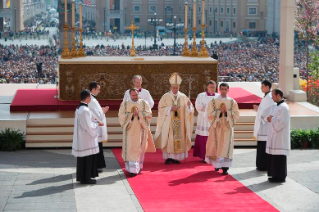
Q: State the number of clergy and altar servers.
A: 9